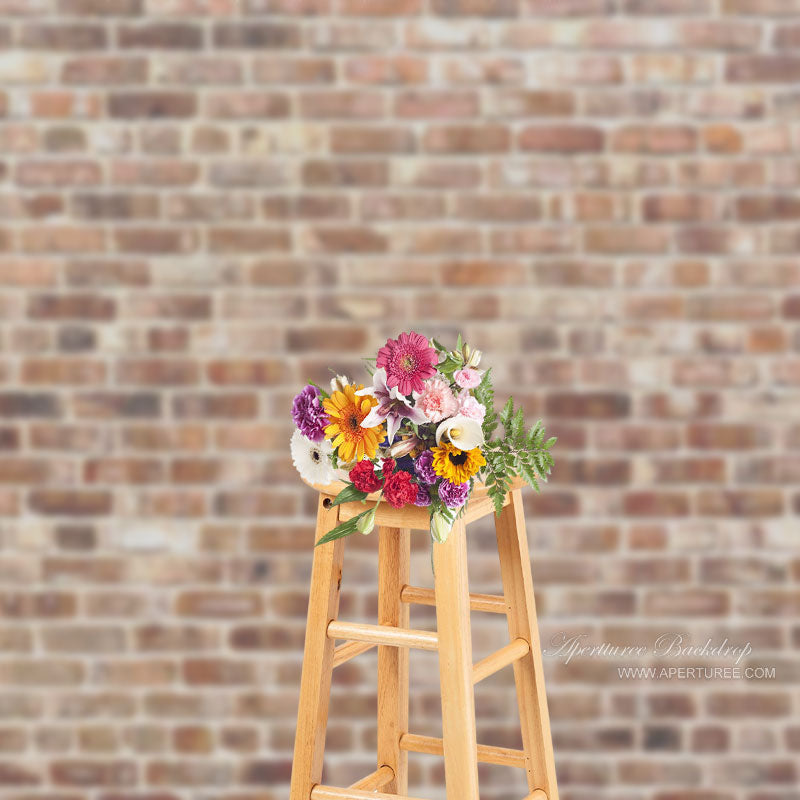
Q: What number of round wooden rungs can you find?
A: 8